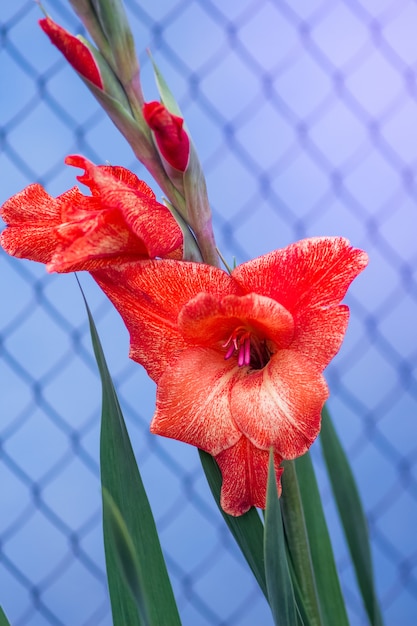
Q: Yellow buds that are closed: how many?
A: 0